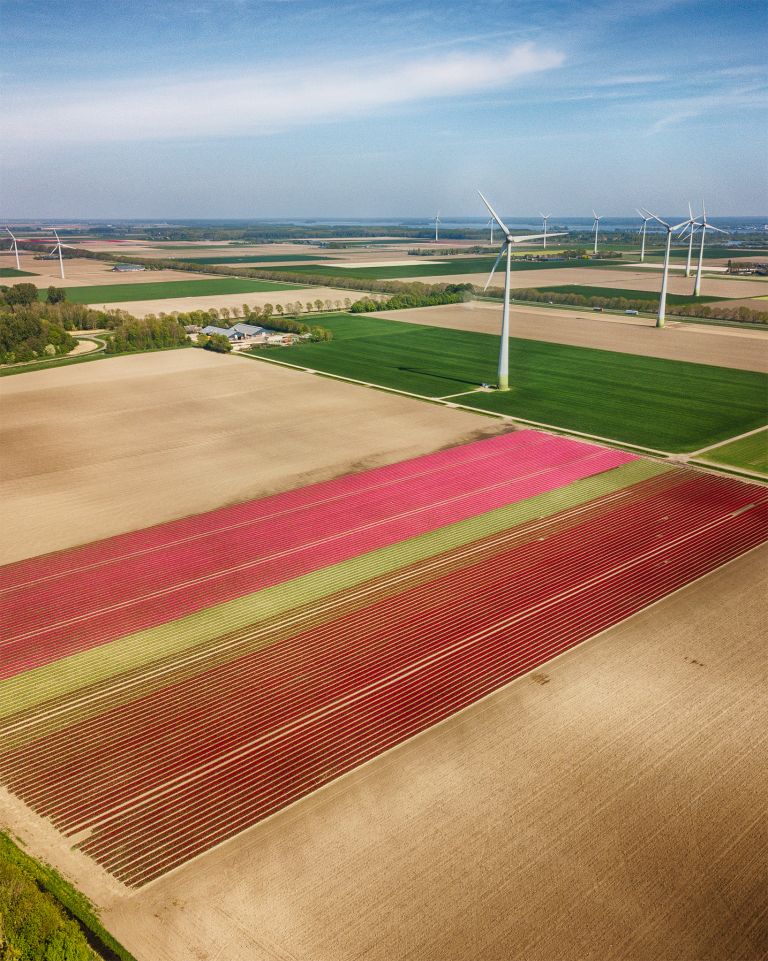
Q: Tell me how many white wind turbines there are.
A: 11